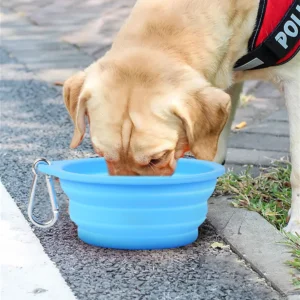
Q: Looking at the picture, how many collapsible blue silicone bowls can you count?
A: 1